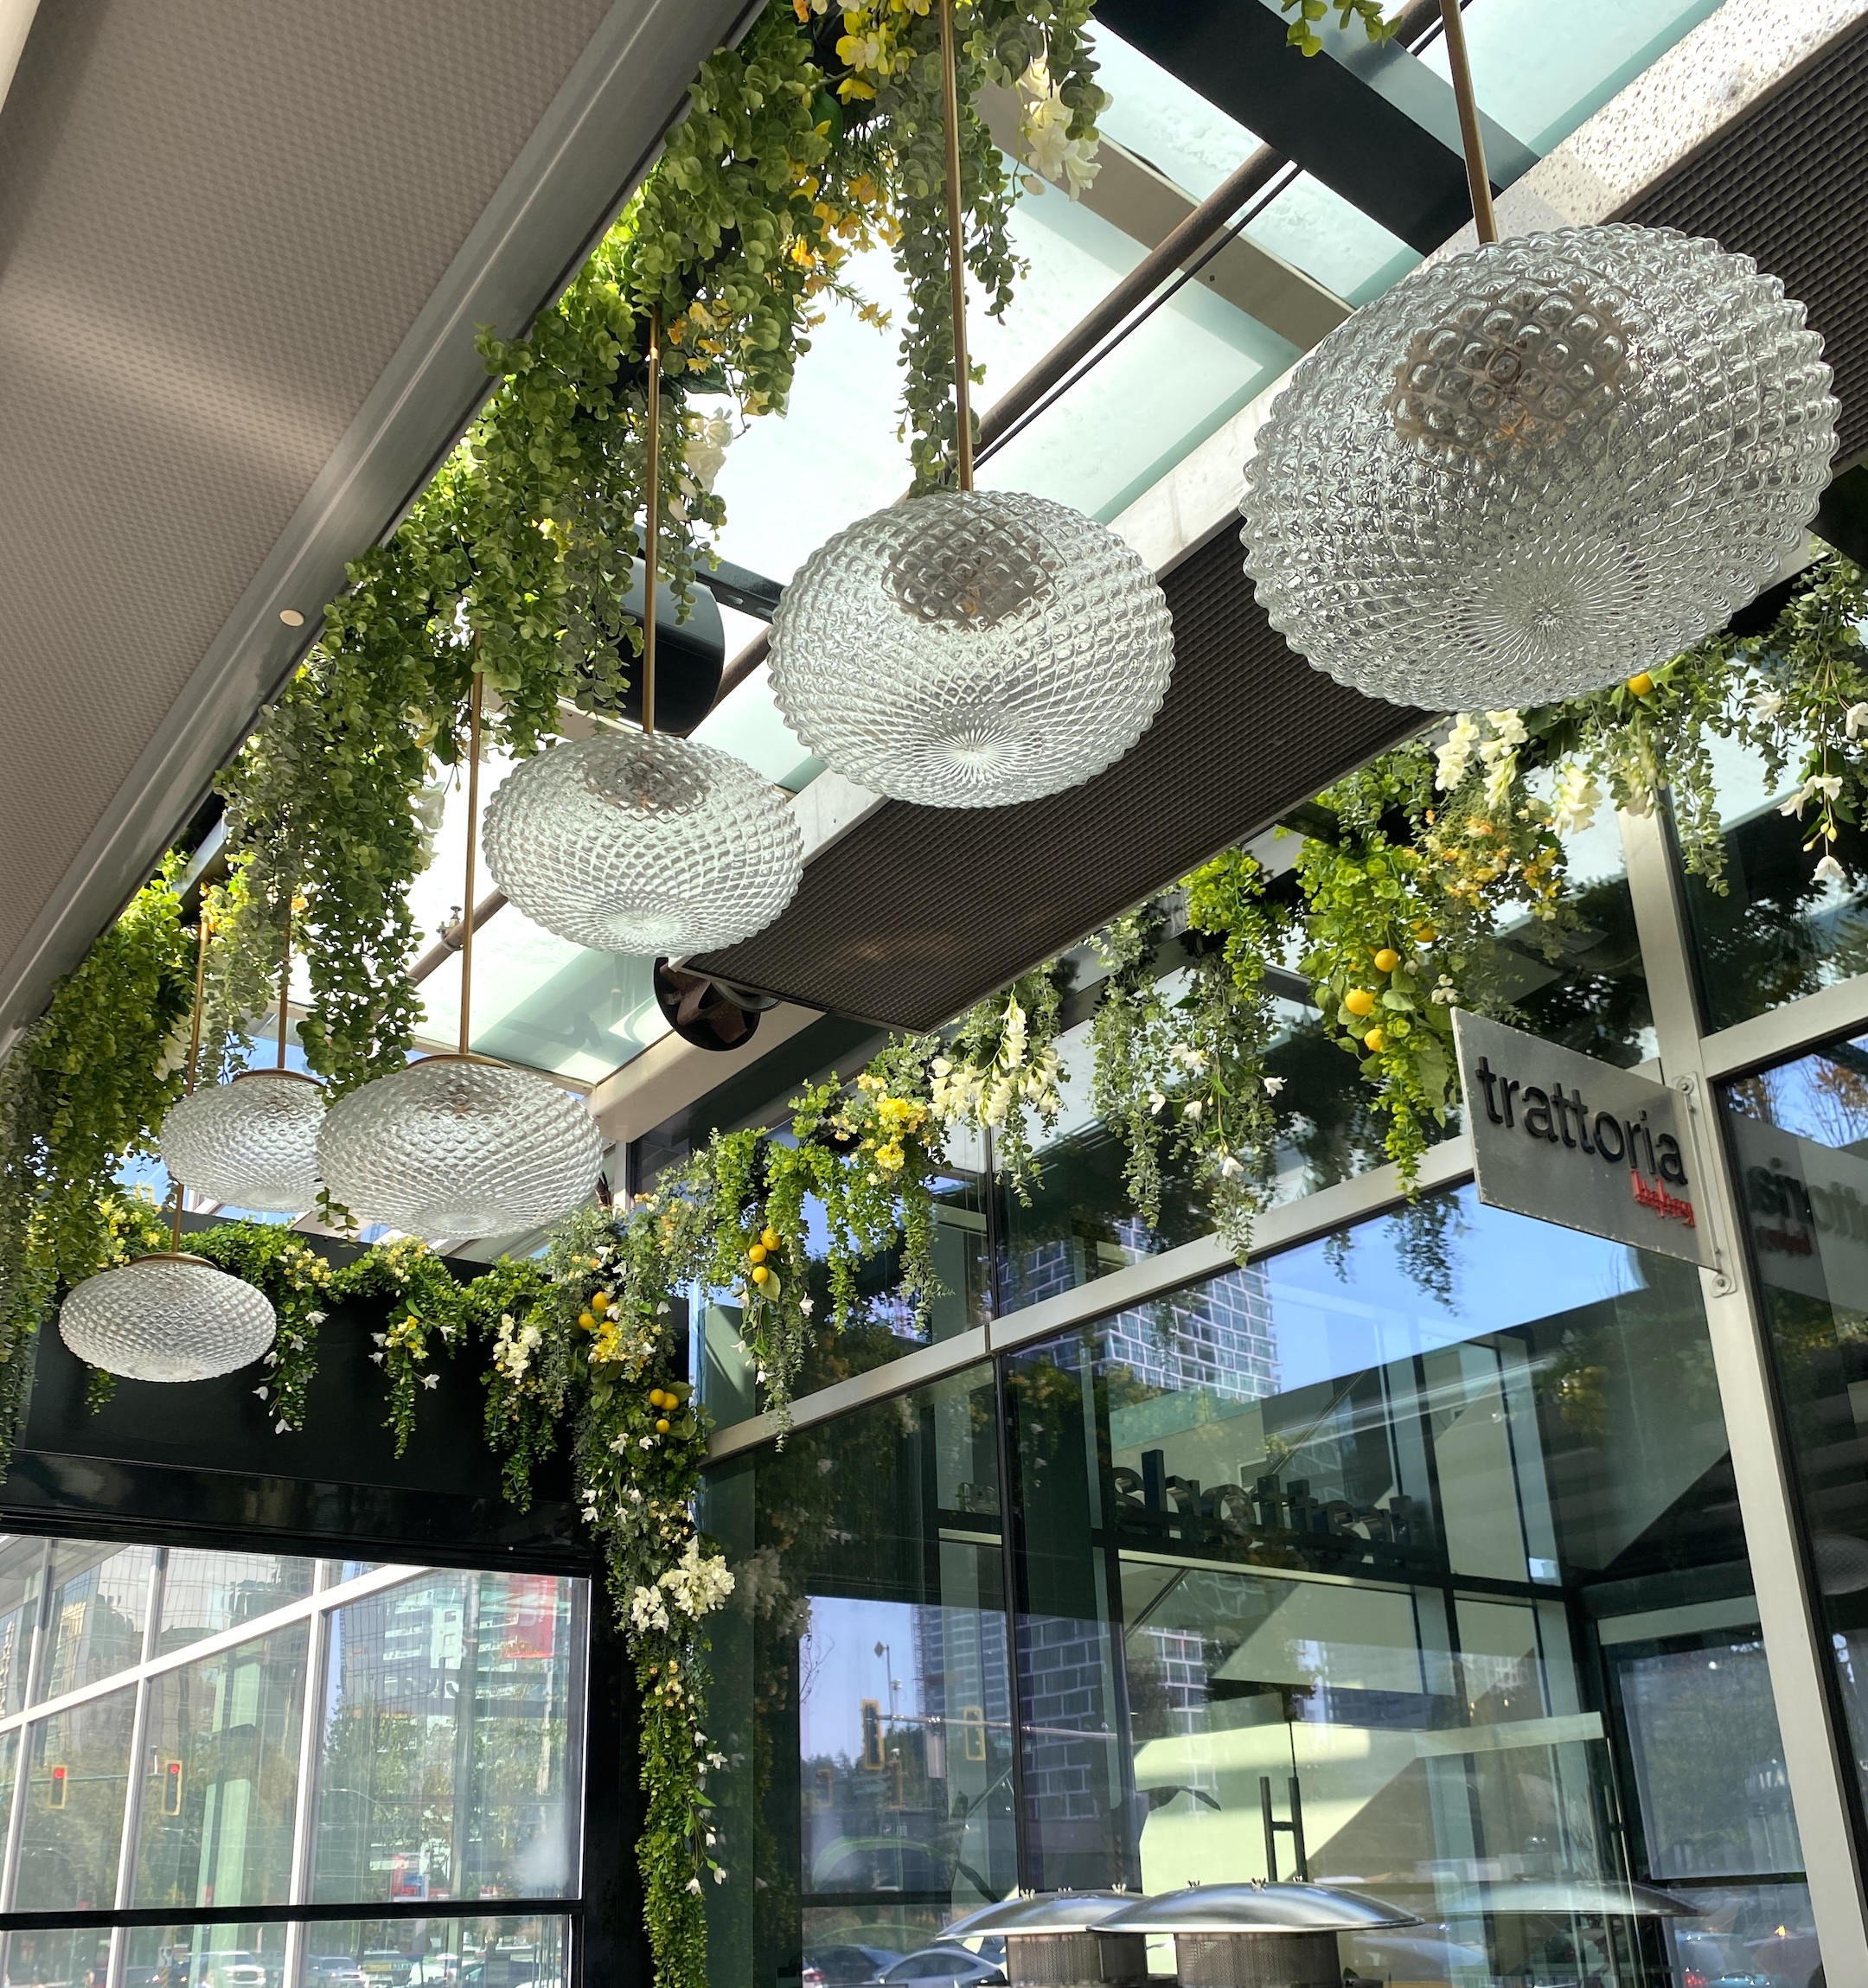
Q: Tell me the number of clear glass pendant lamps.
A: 6